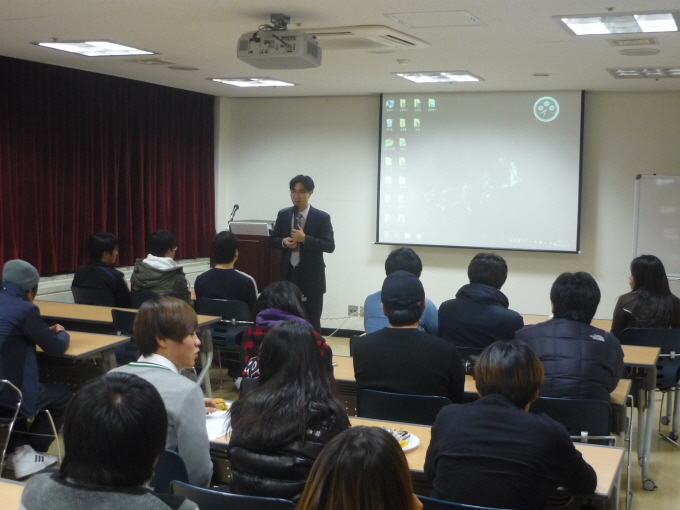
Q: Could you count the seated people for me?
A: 15